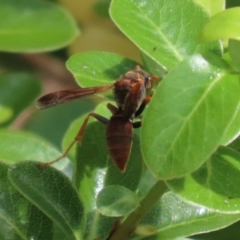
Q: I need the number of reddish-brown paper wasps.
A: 1